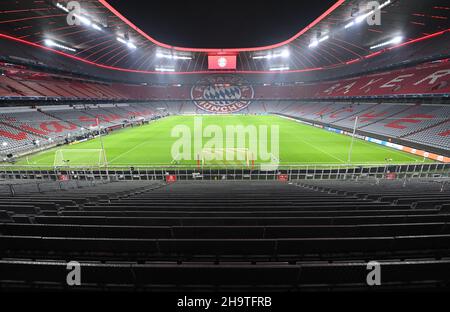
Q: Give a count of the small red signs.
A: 4